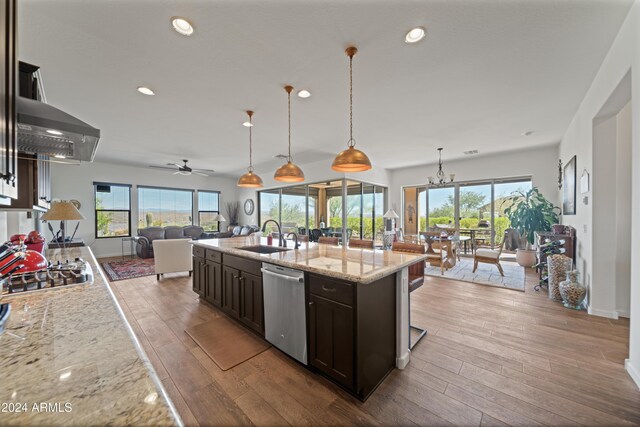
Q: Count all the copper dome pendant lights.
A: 3